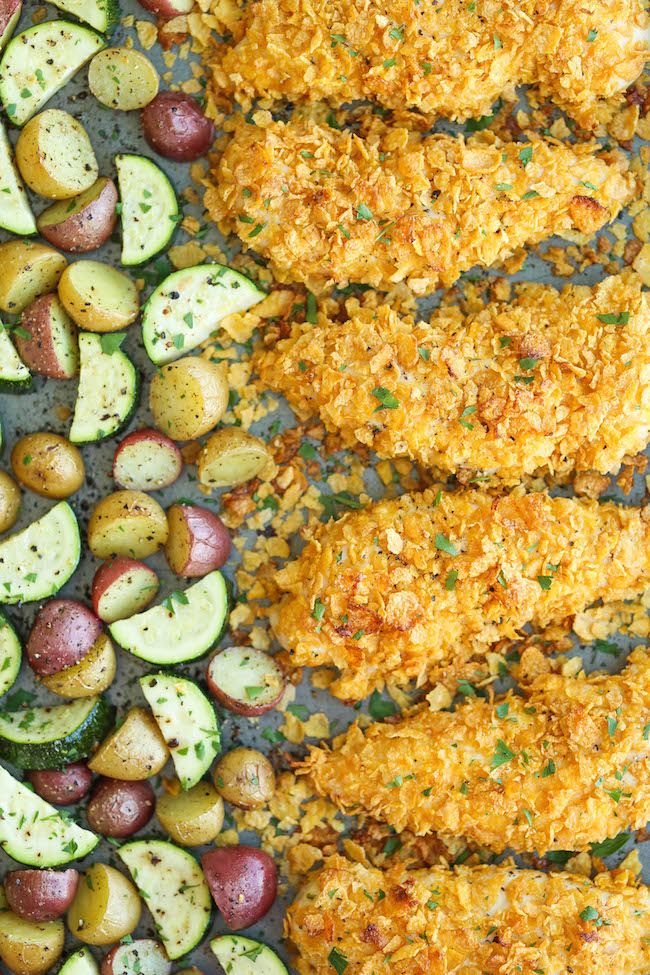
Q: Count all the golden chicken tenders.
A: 6